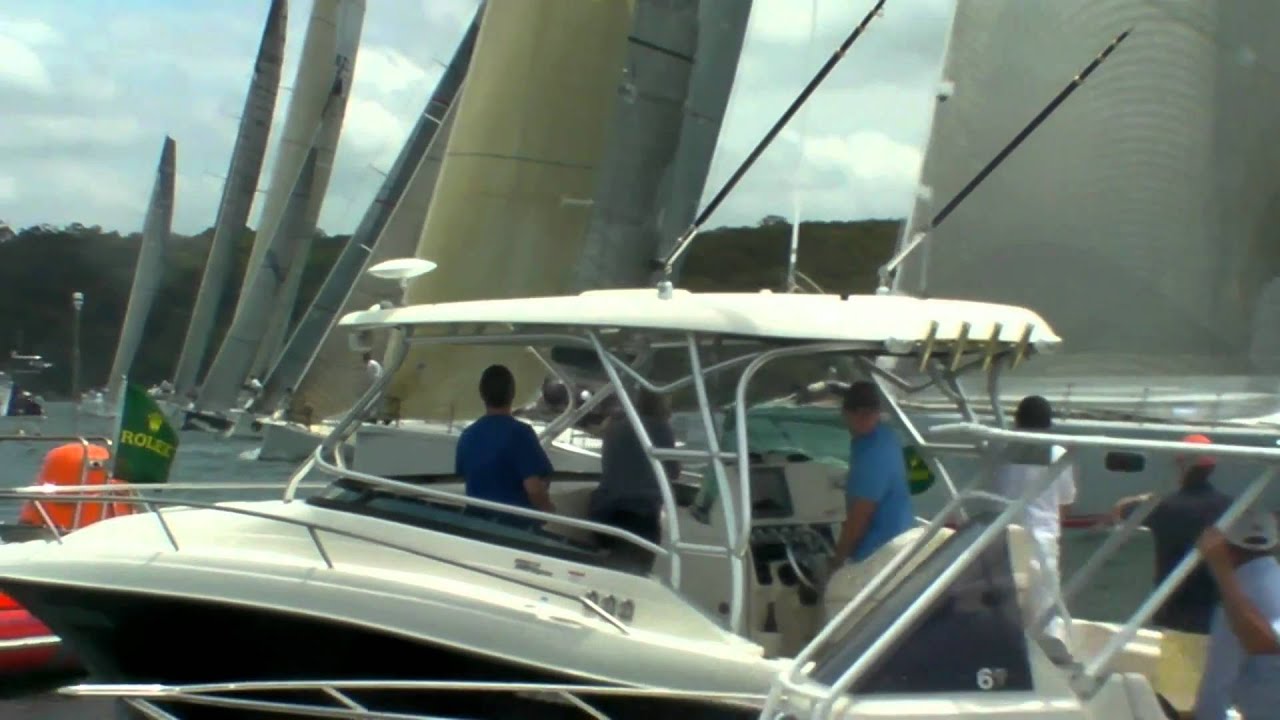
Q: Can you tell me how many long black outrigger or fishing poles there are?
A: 2